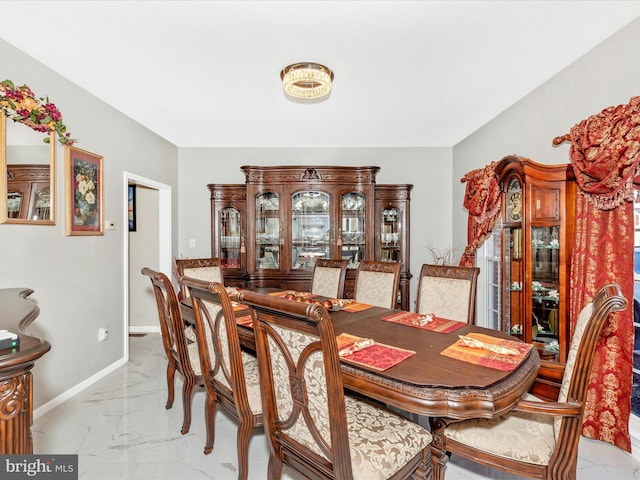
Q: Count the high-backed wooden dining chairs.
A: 8